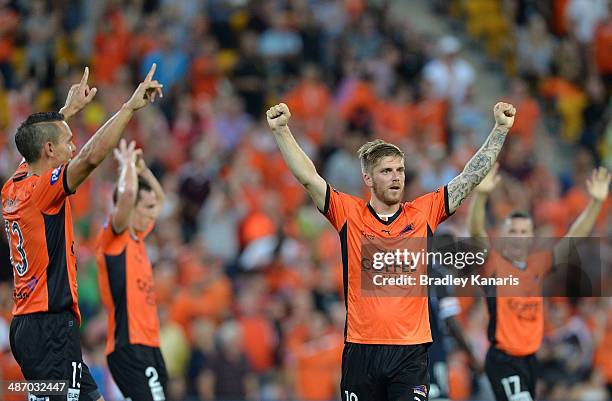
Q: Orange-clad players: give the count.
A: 4